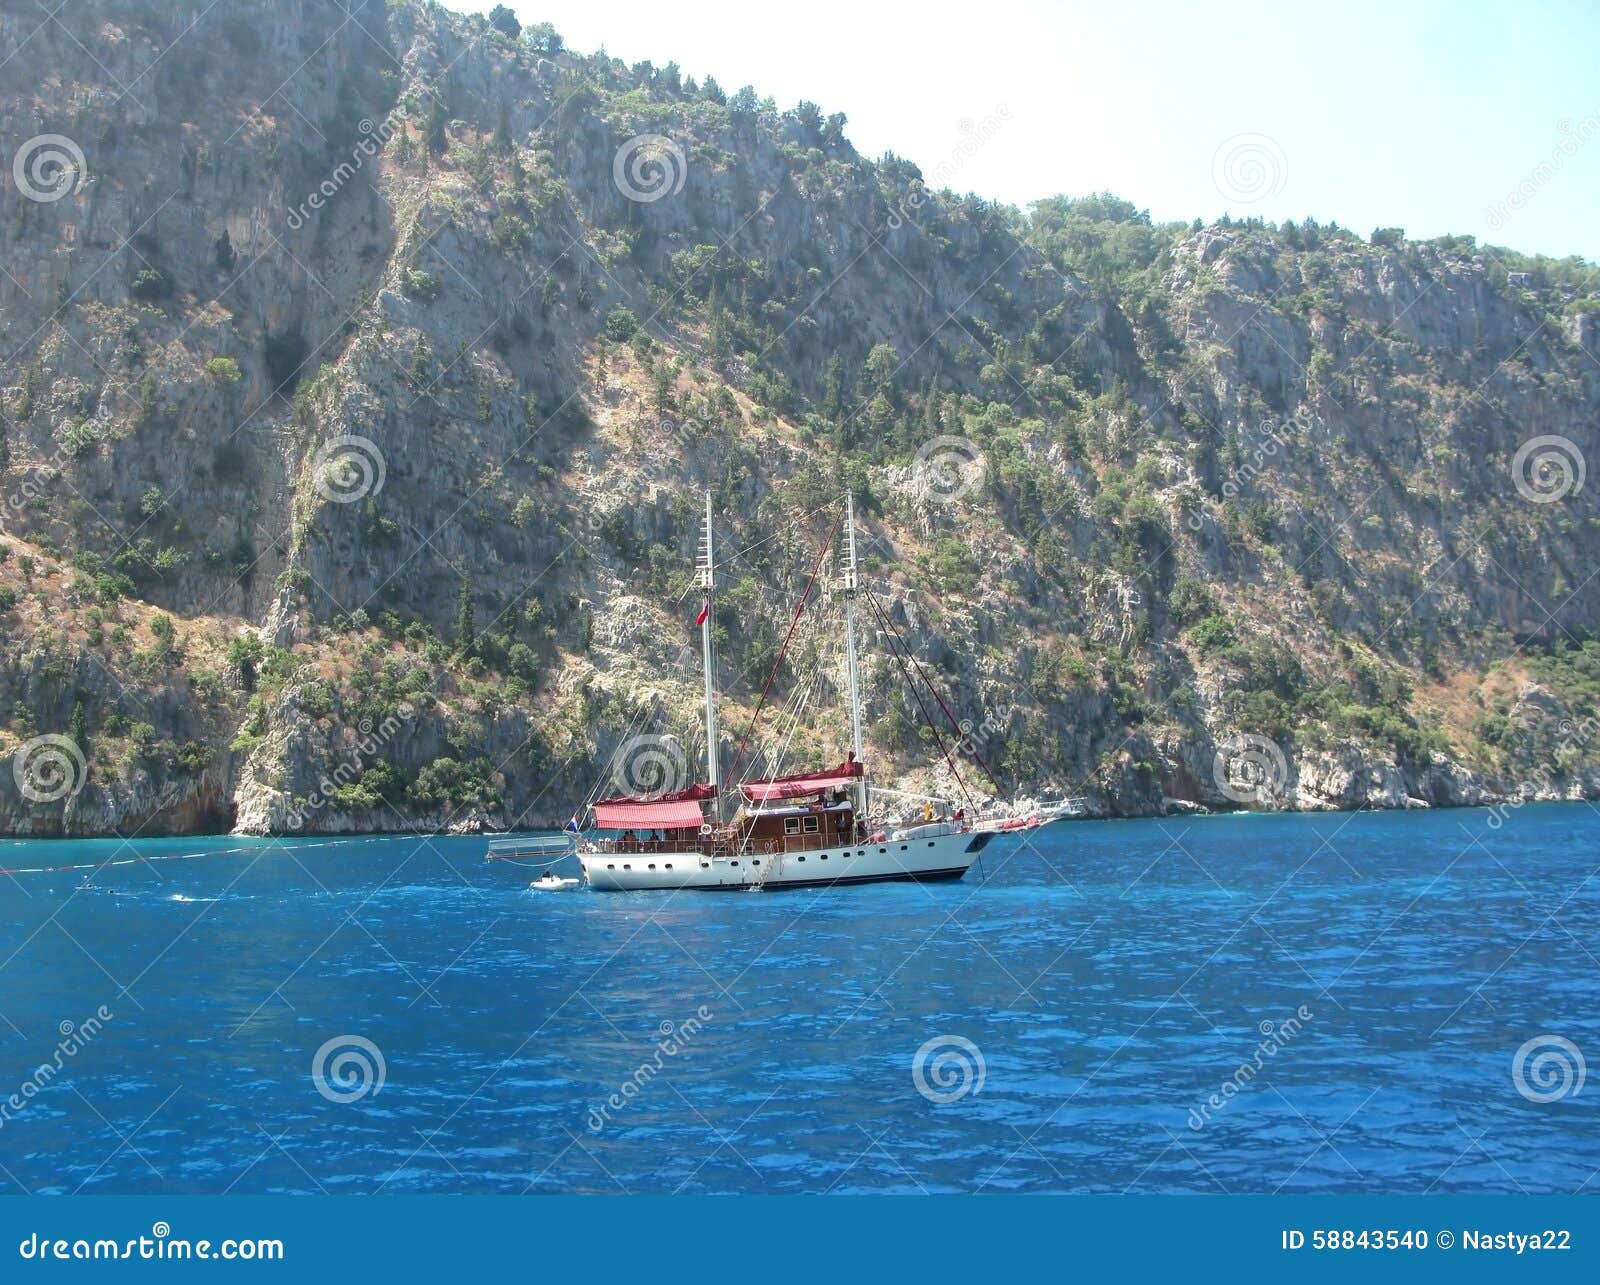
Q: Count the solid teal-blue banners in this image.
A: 1